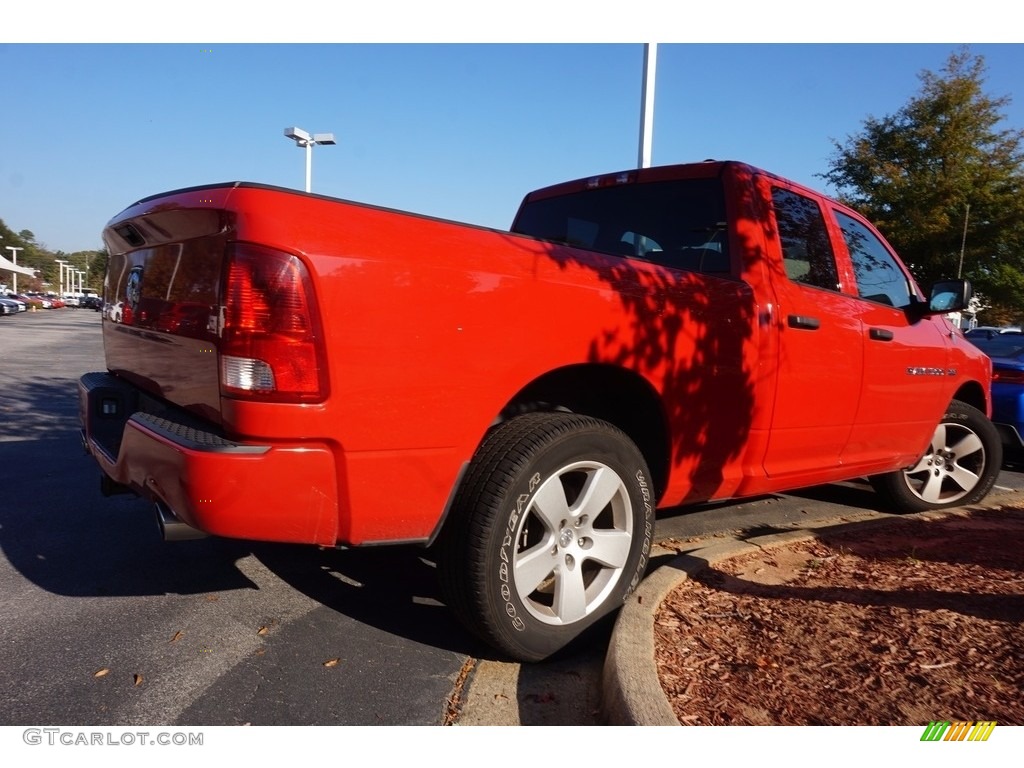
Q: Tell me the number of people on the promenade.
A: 0